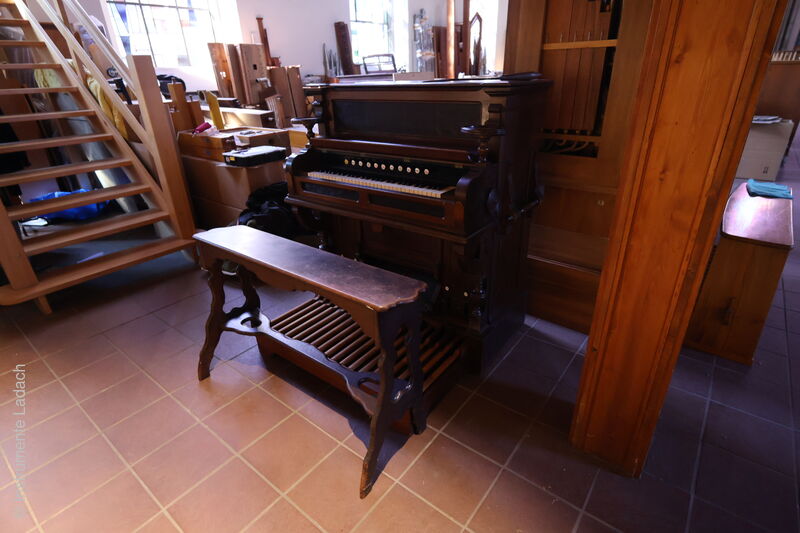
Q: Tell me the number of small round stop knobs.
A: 11